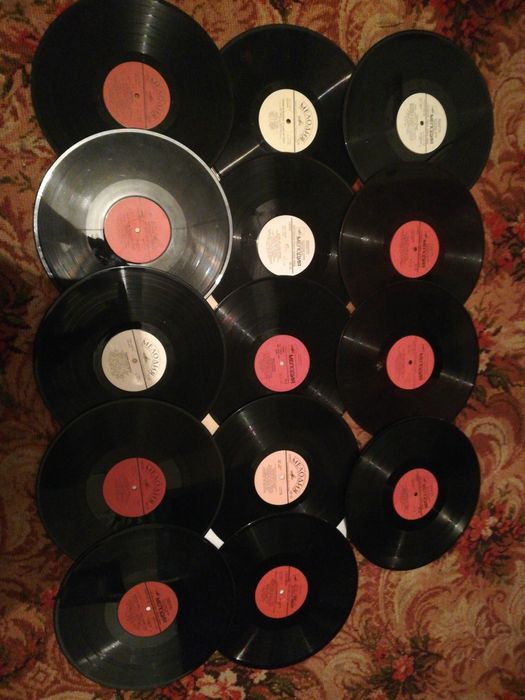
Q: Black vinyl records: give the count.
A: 14